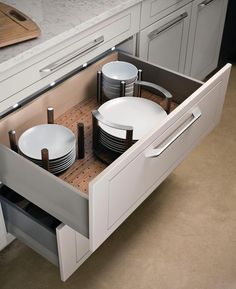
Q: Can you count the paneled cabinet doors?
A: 2